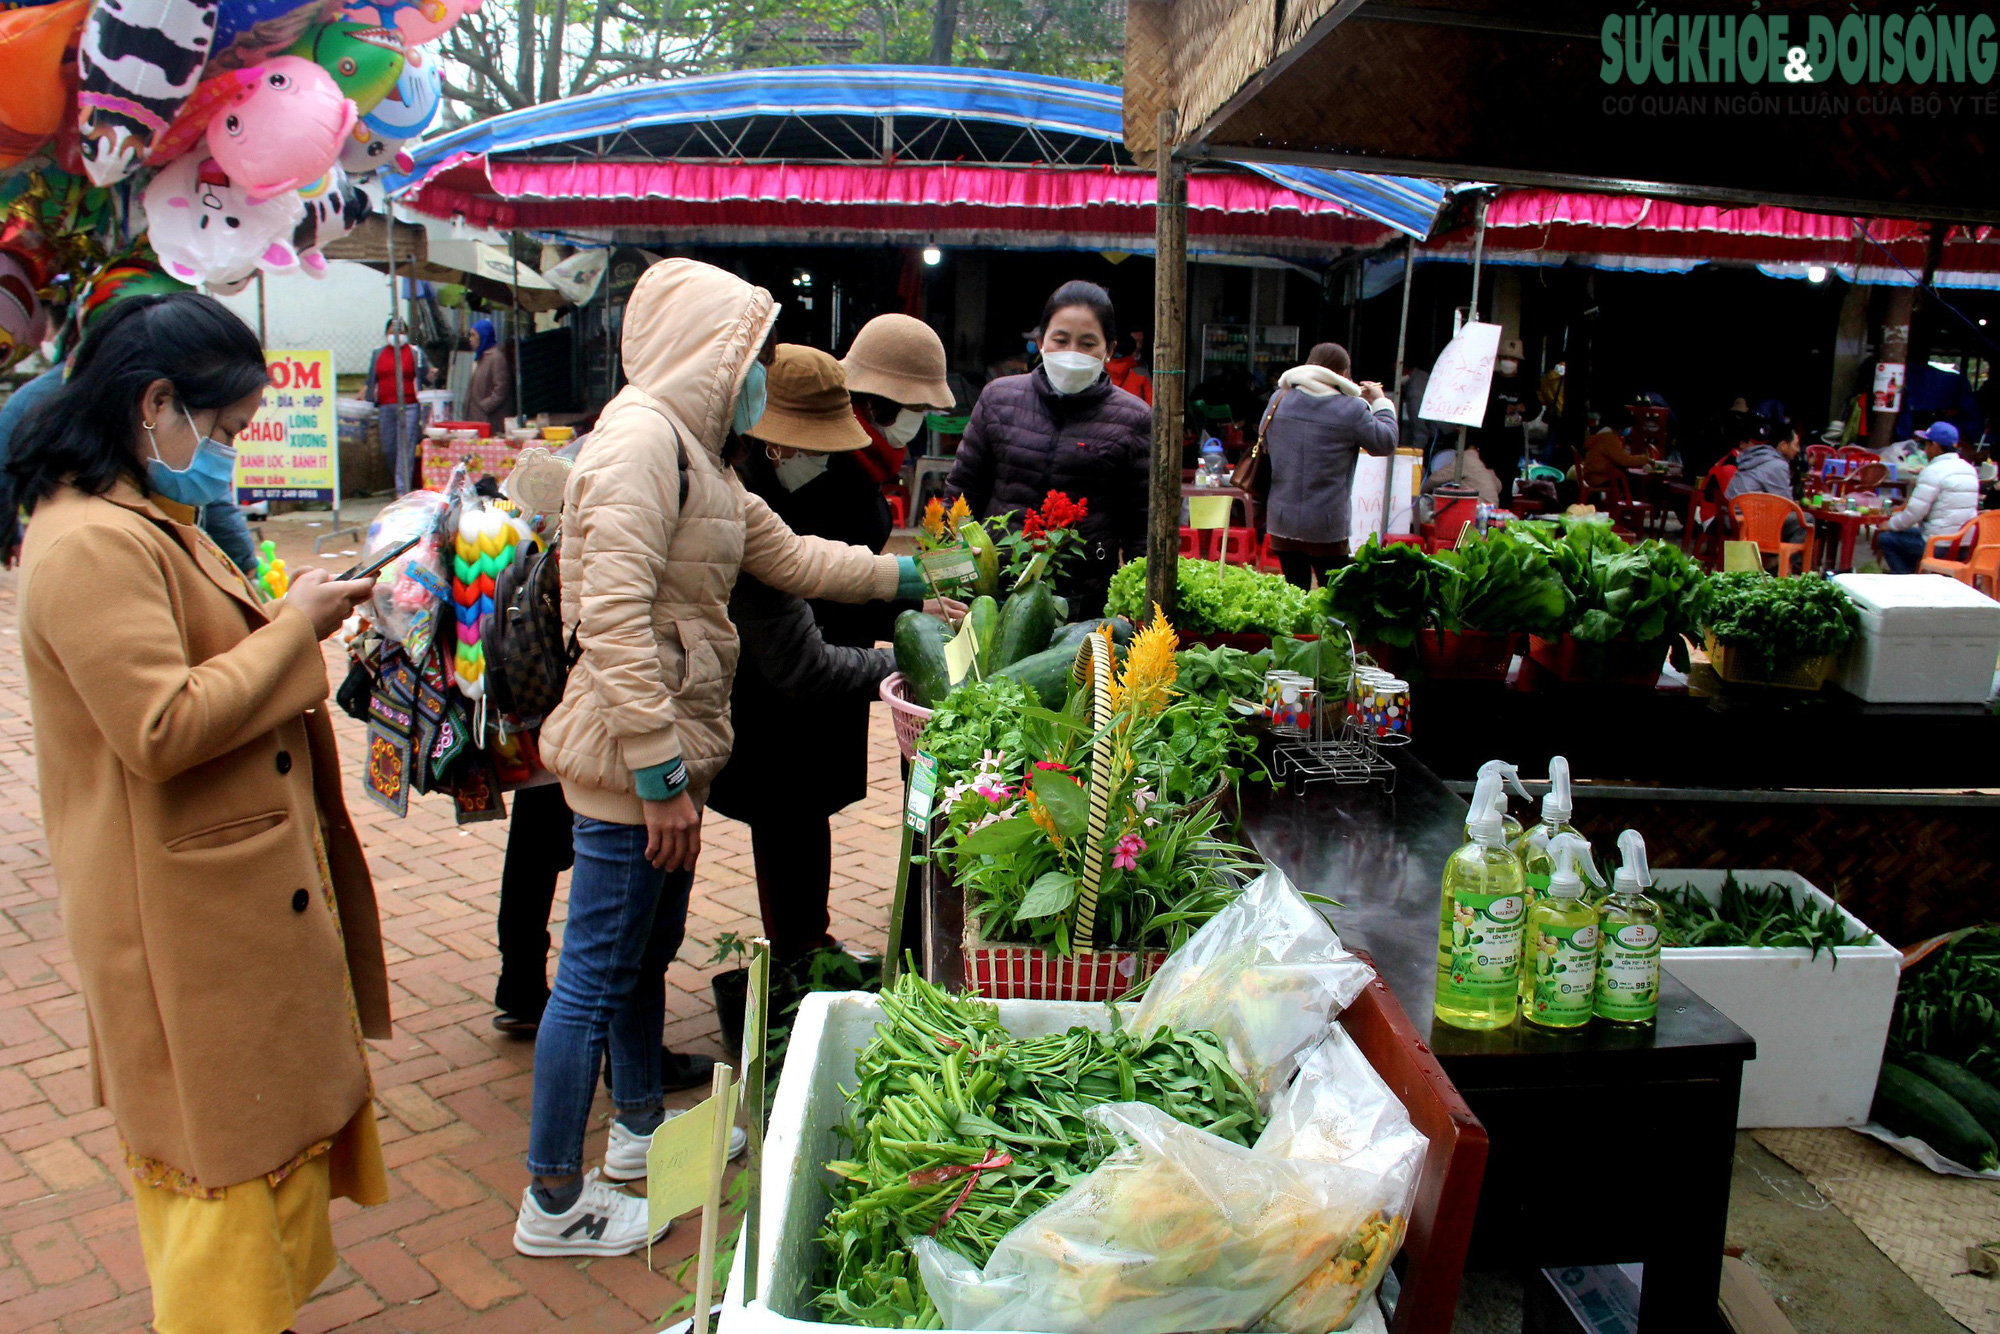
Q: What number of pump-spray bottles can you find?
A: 5